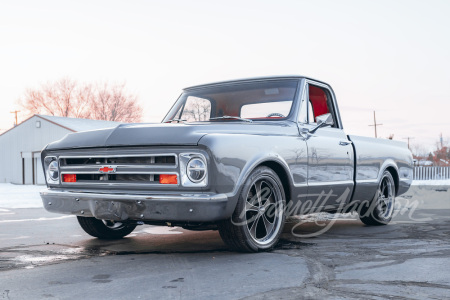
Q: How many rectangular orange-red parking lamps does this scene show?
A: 2